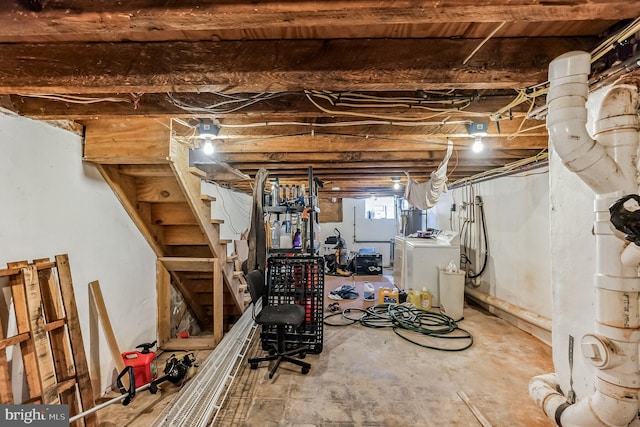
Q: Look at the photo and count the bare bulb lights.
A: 3